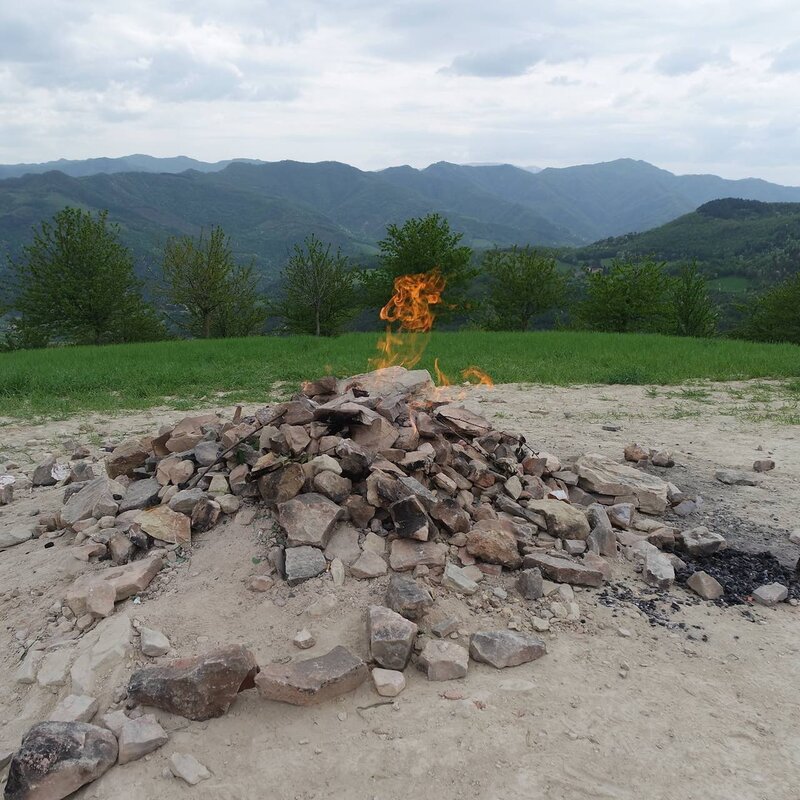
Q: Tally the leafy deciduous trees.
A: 8